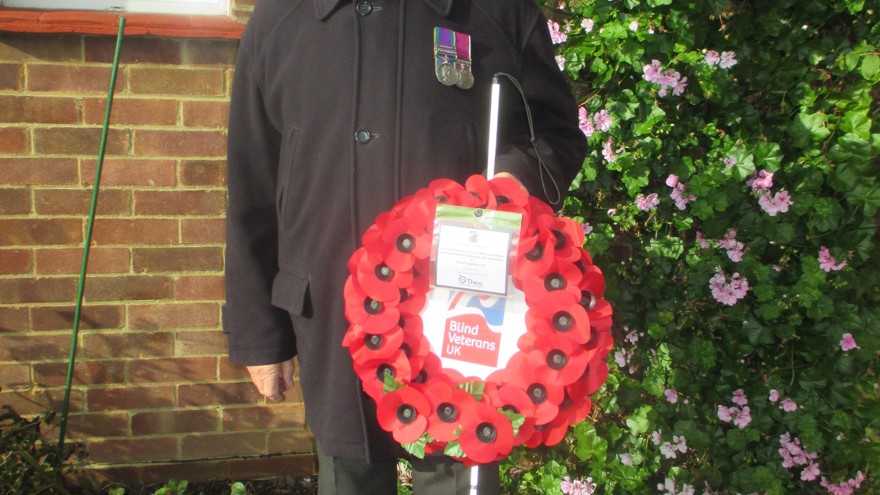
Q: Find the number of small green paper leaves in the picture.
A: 5